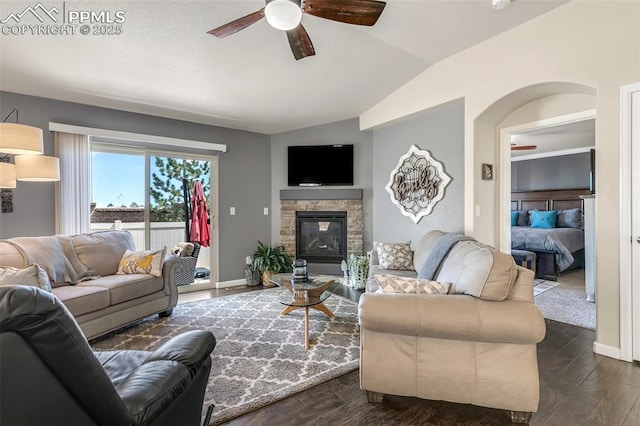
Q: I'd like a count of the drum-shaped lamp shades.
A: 3